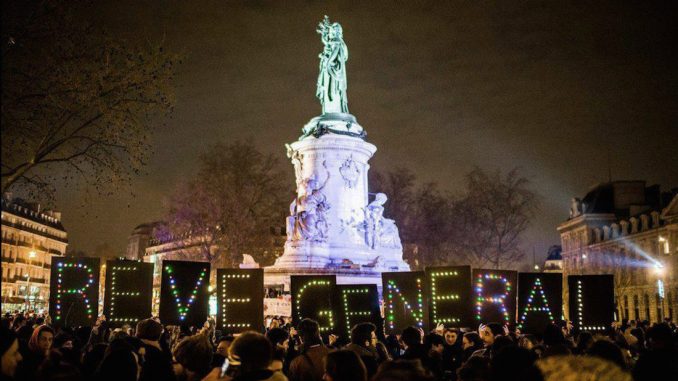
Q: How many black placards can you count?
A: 11